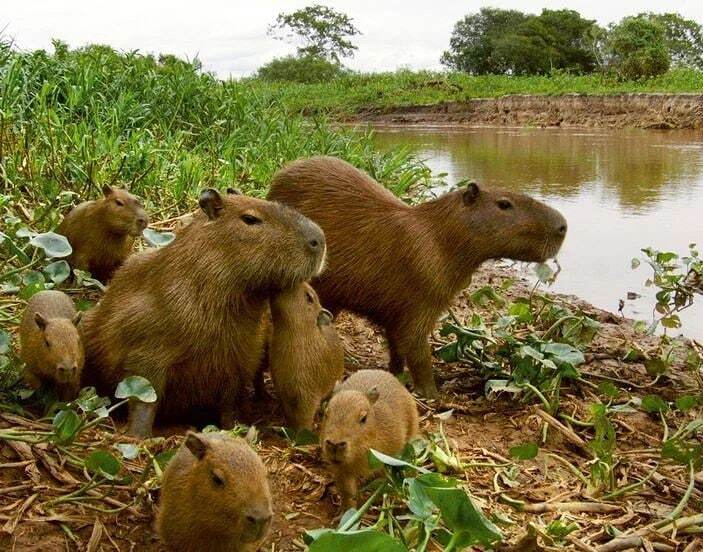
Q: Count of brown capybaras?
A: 7